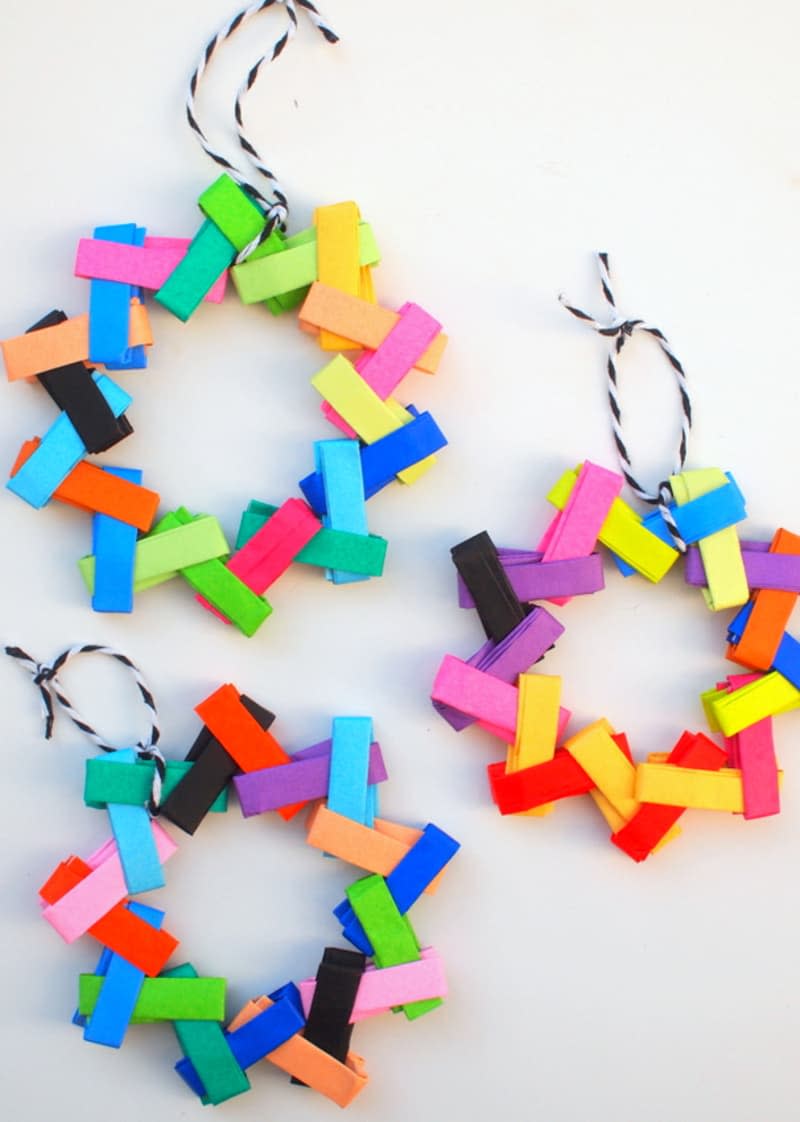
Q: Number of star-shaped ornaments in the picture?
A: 3